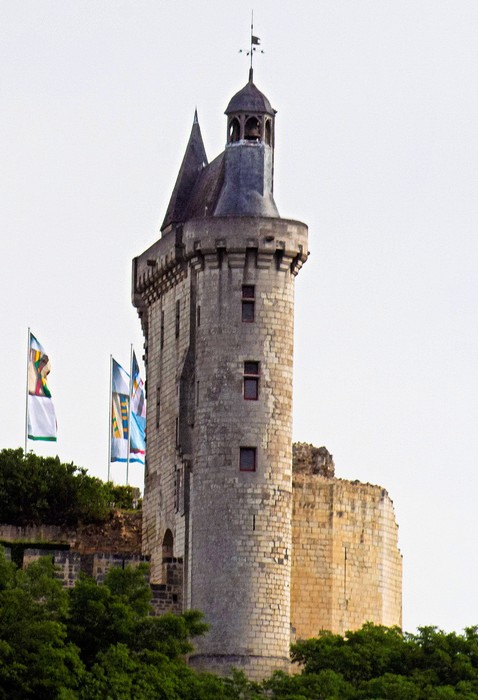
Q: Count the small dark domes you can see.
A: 1